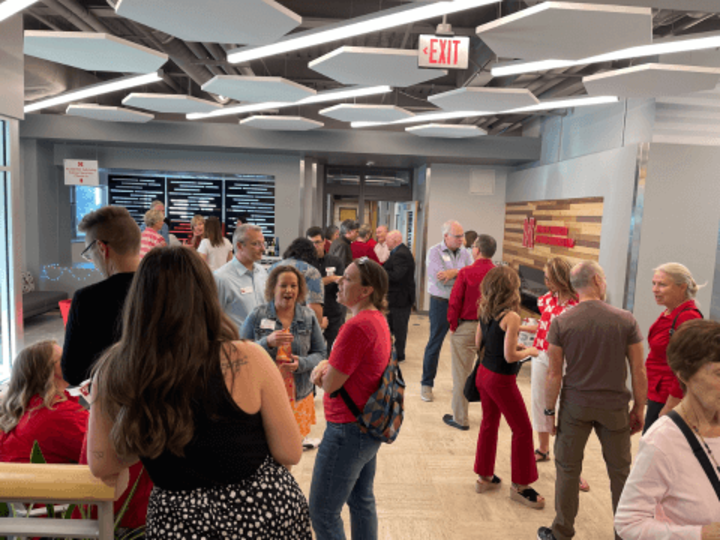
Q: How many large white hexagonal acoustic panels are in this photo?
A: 12